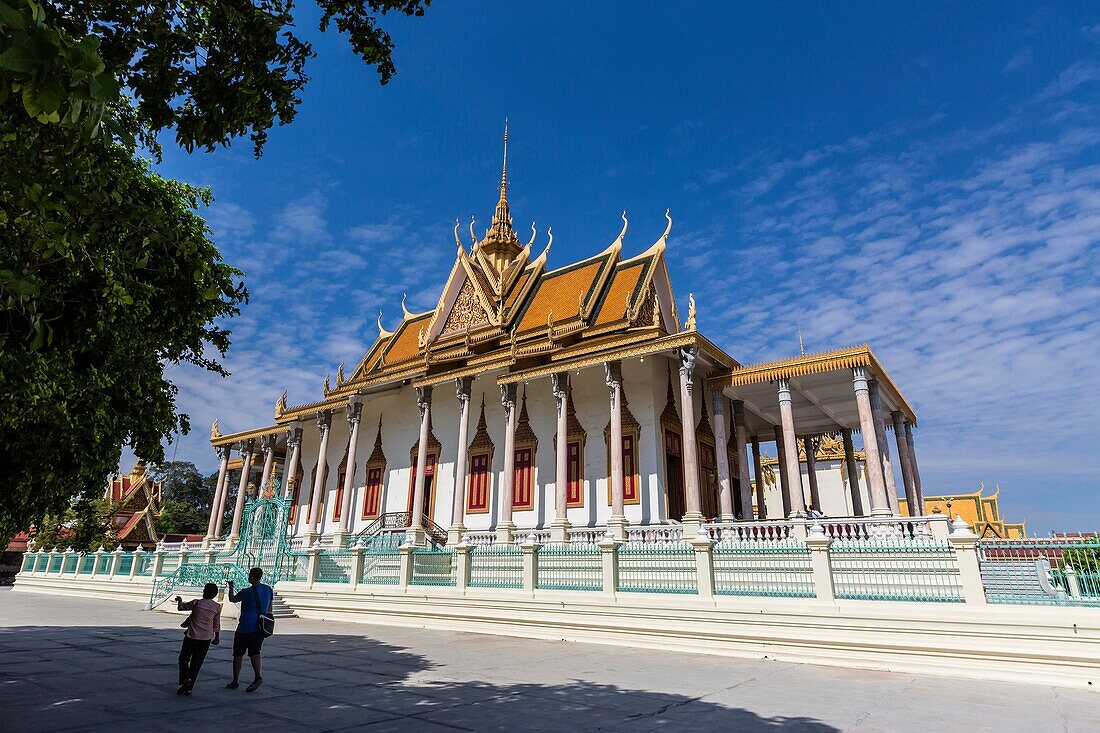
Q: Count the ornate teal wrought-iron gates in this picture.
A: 1